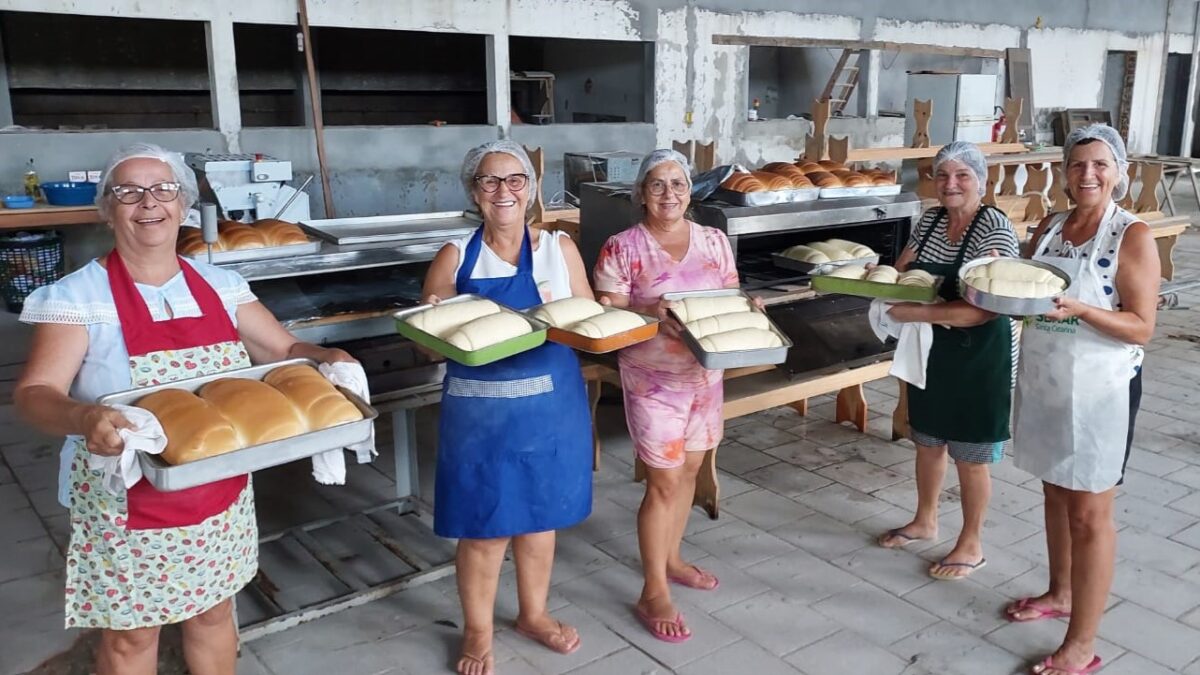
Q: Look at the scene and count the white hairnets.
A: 5